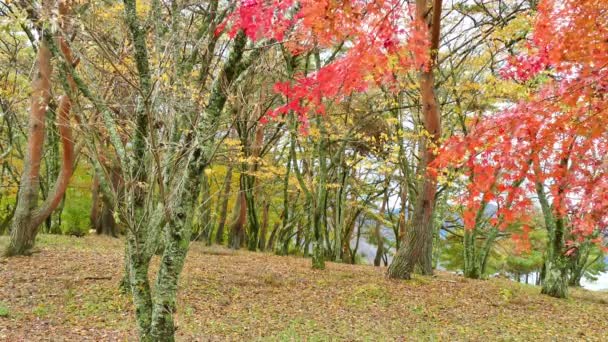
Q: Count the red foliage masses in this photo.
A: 2